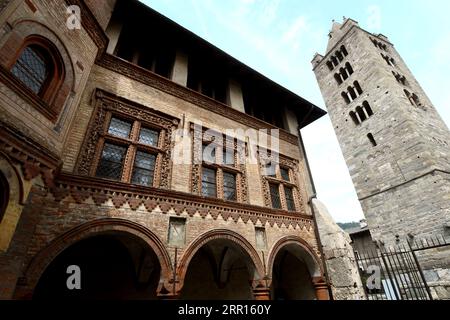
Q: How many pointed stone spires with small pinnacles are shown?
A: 1